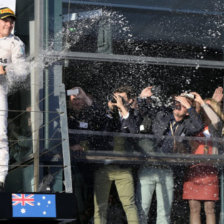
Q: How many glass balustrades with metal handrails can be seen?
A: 1